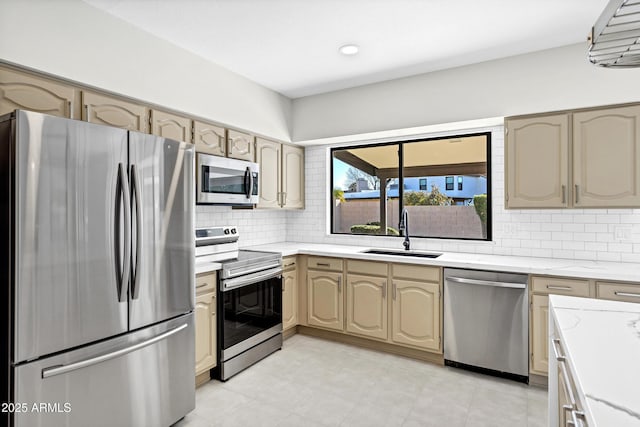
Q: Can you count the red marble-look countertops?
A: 0